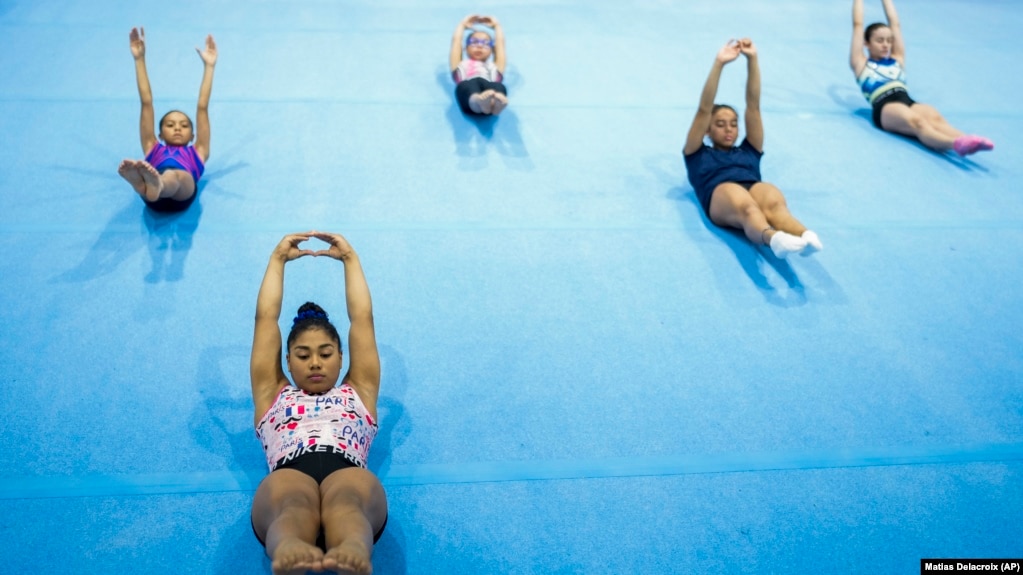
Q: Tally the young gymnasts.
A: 5